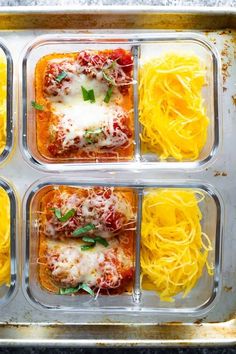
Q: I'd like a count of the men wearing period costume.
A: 0